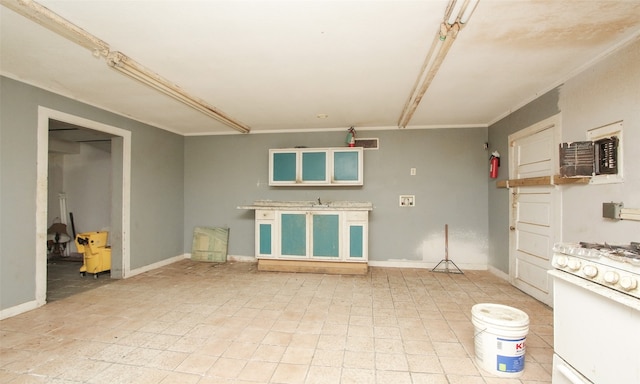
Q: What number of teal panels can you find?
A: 7